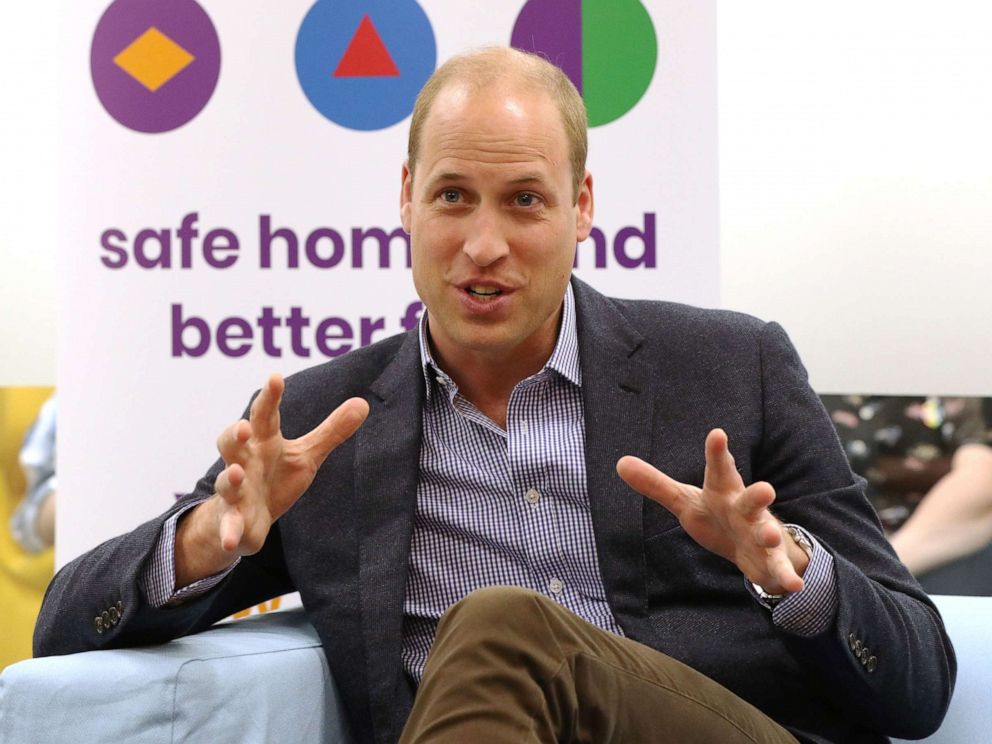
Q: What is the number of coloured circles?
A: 3